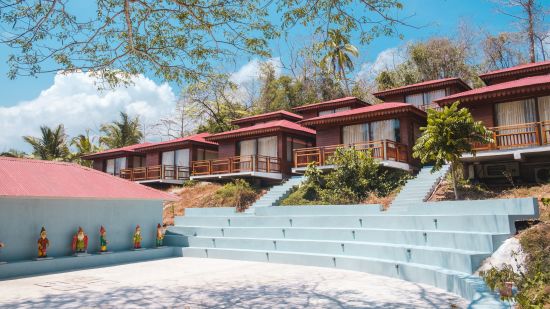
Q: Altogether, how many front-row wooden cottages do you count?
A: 5